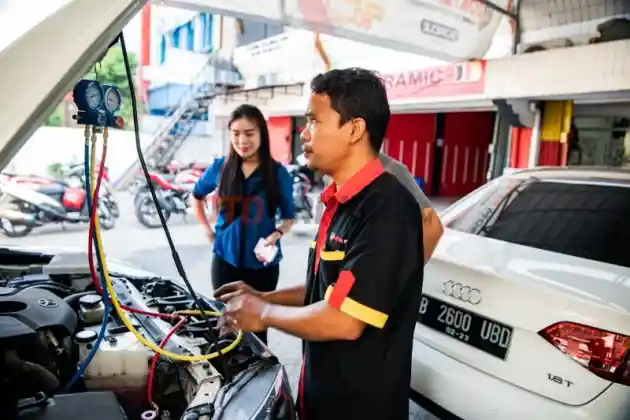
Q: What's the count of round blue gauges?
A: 2